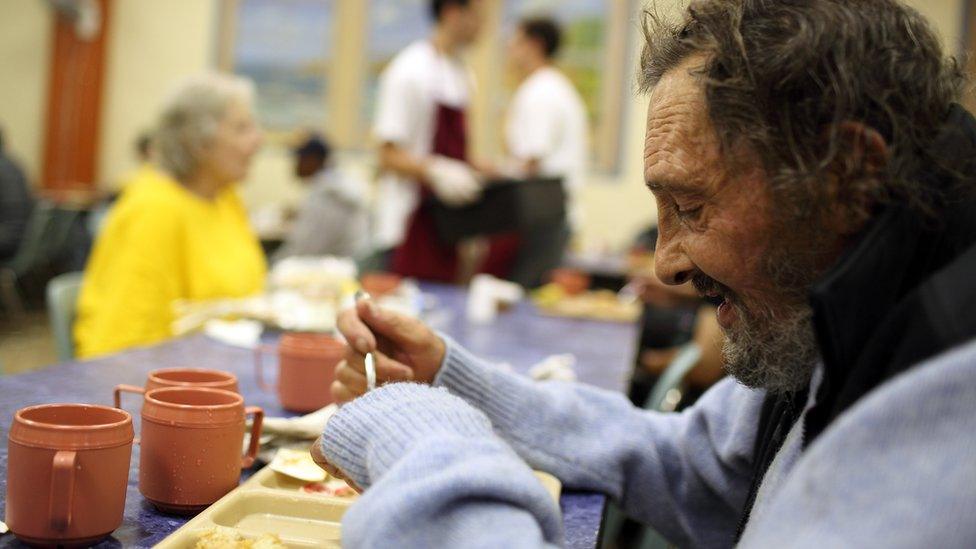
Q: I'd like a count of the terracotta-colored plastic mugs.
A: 4